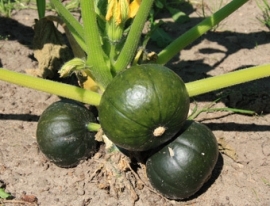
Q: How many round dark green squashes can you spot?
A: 3